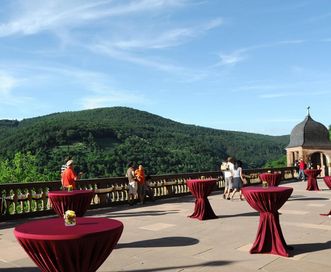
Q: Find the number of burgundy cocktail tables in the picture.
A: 7